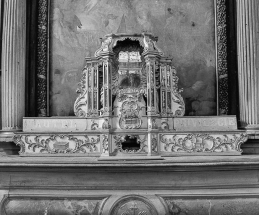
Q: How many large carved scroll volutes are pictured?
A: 2